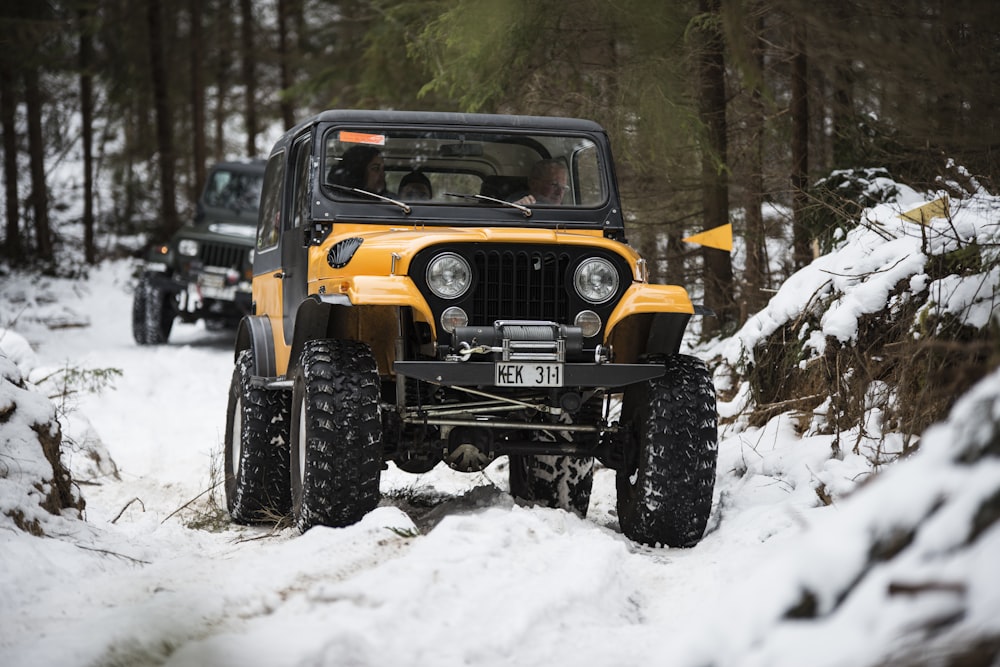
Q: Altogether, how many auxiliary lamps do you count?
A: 2